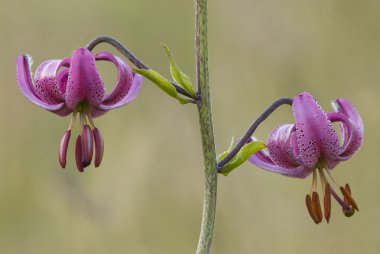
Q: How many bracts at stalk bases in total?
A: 4